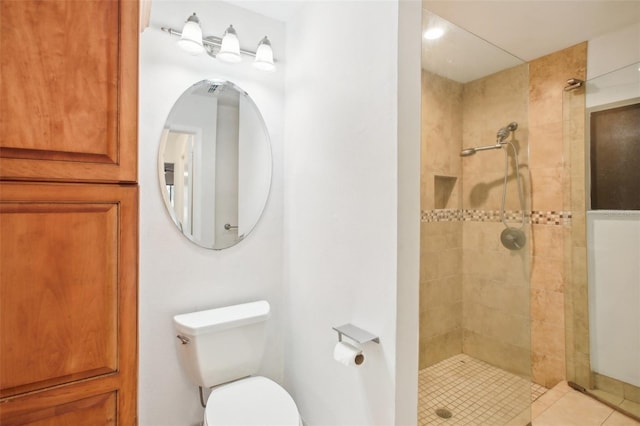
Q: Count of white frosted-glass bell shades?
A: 3